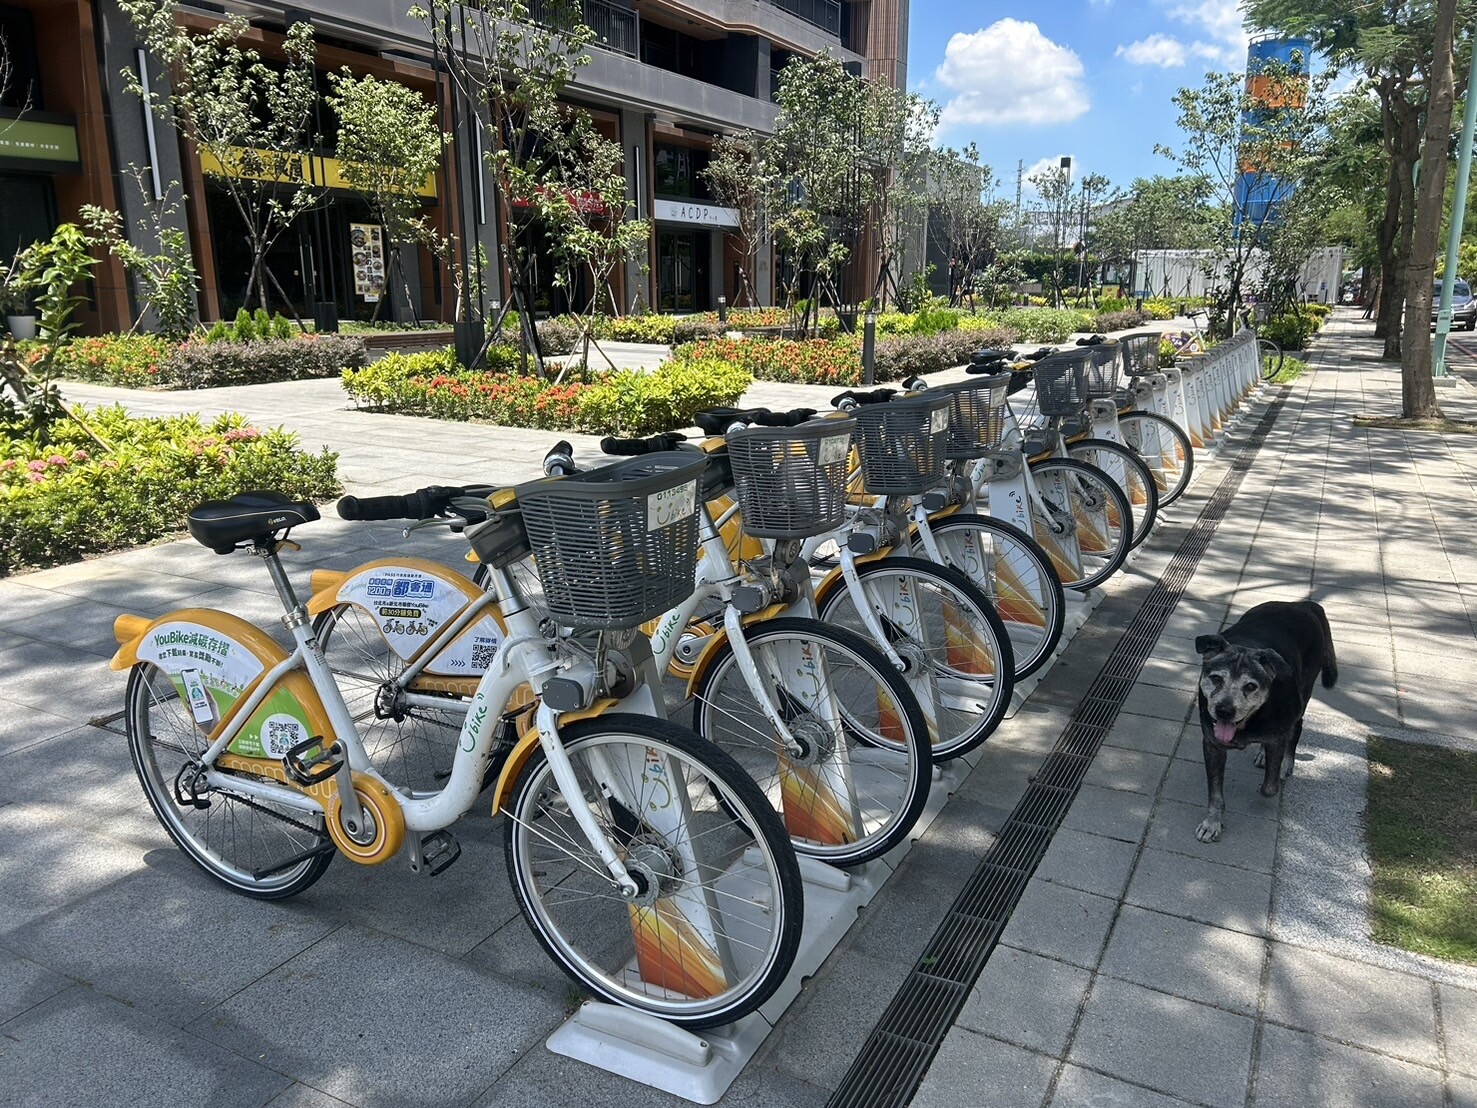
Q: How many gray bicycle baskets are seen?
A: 7